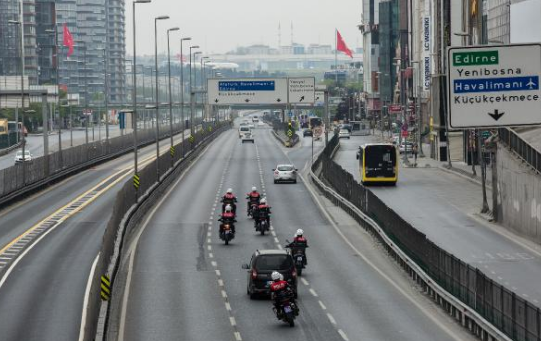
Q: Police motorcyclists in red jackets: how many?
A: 6